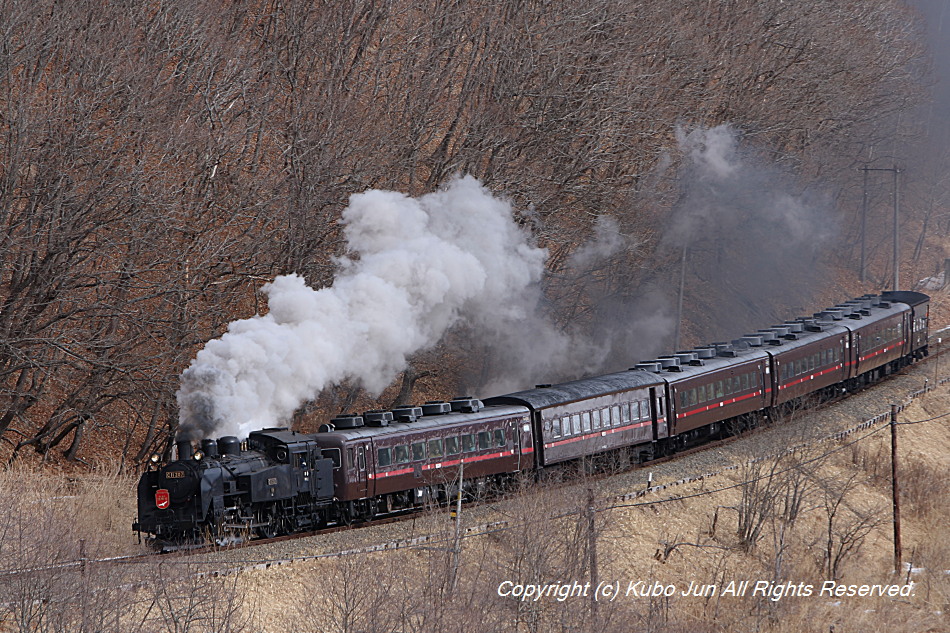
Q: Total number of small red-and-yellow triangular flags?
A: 0